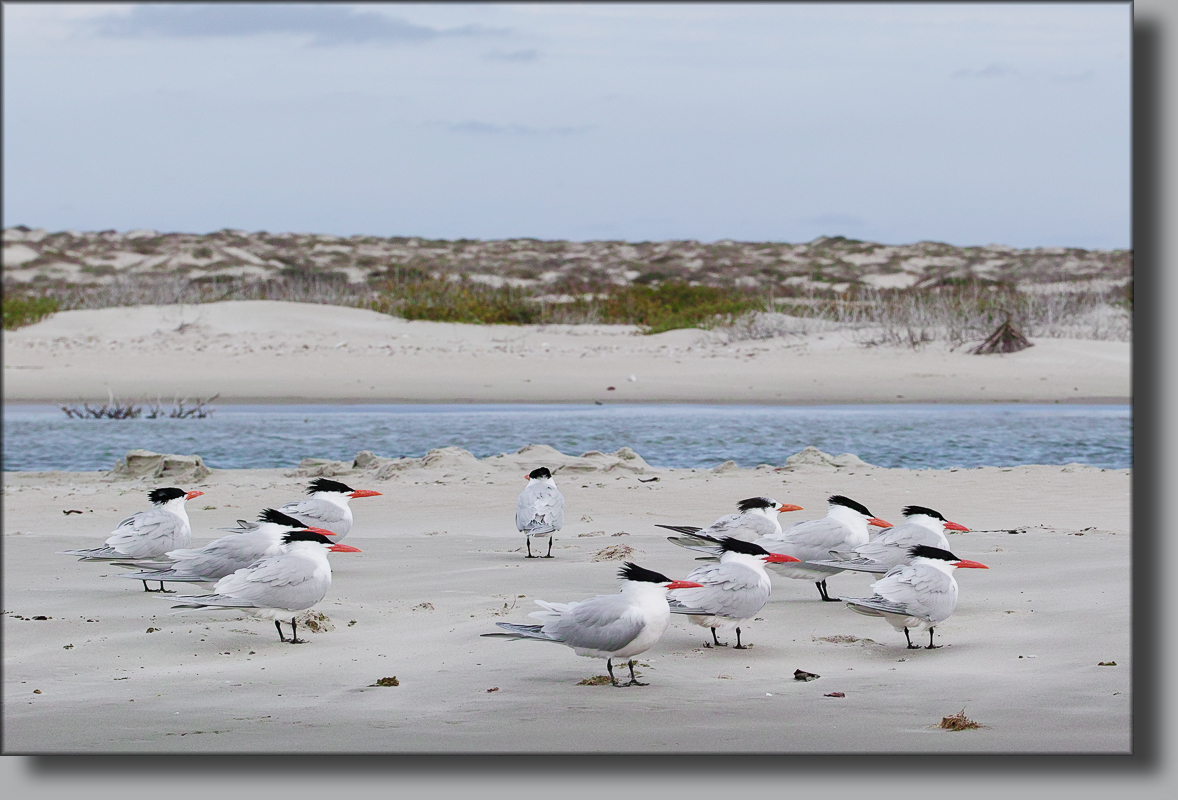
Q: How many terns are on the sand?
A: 11